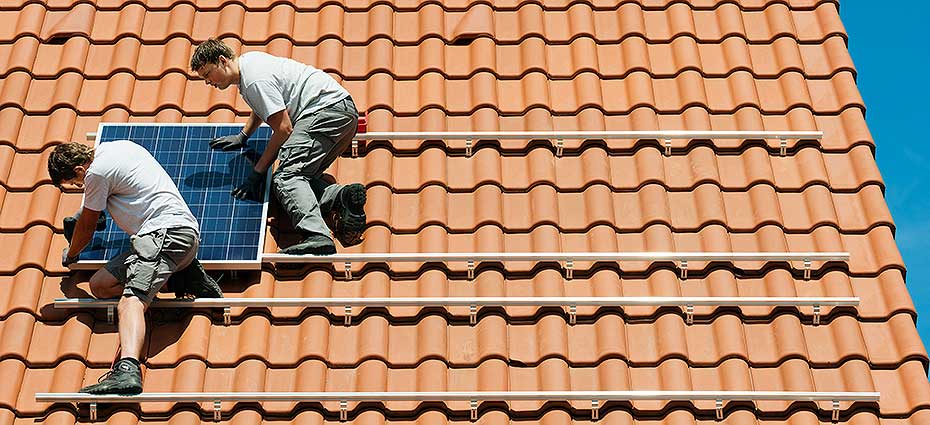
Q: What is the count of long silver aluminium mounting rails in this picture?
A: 4